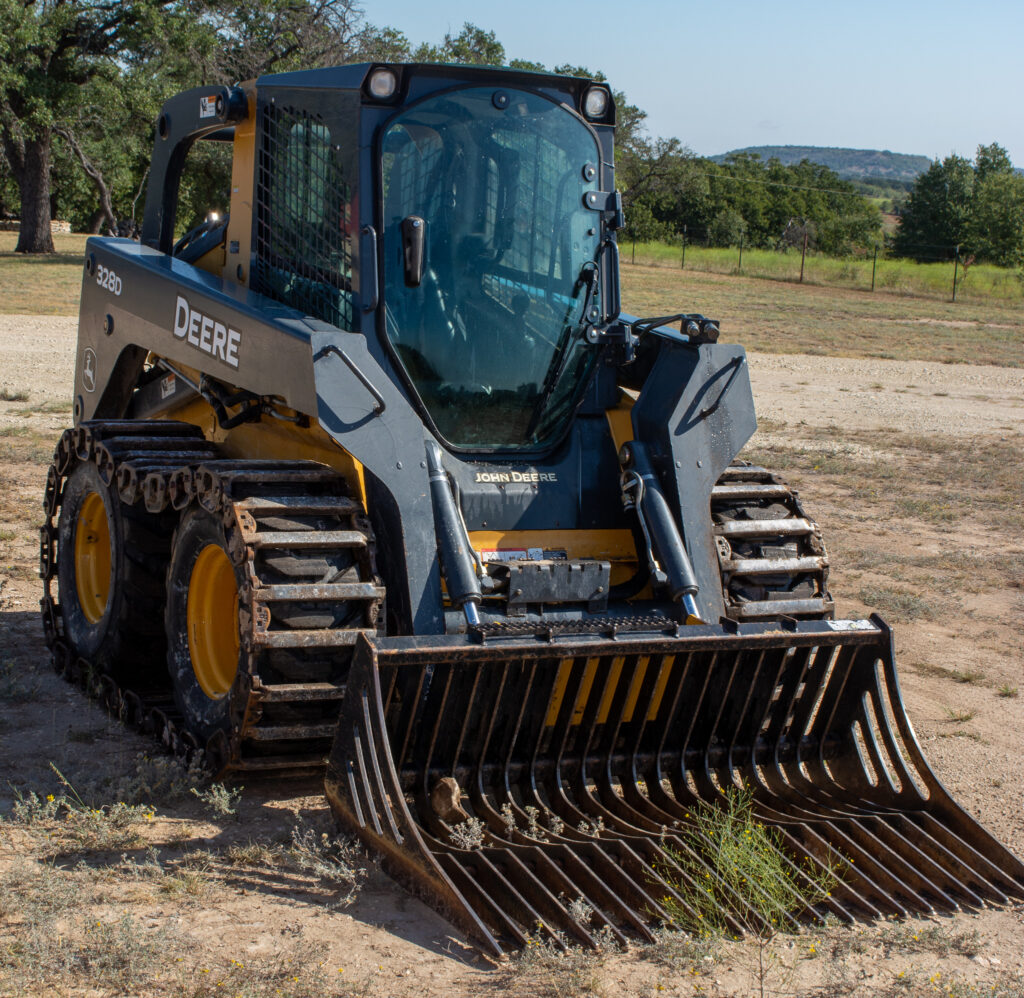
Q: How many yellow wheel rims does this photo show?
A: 2